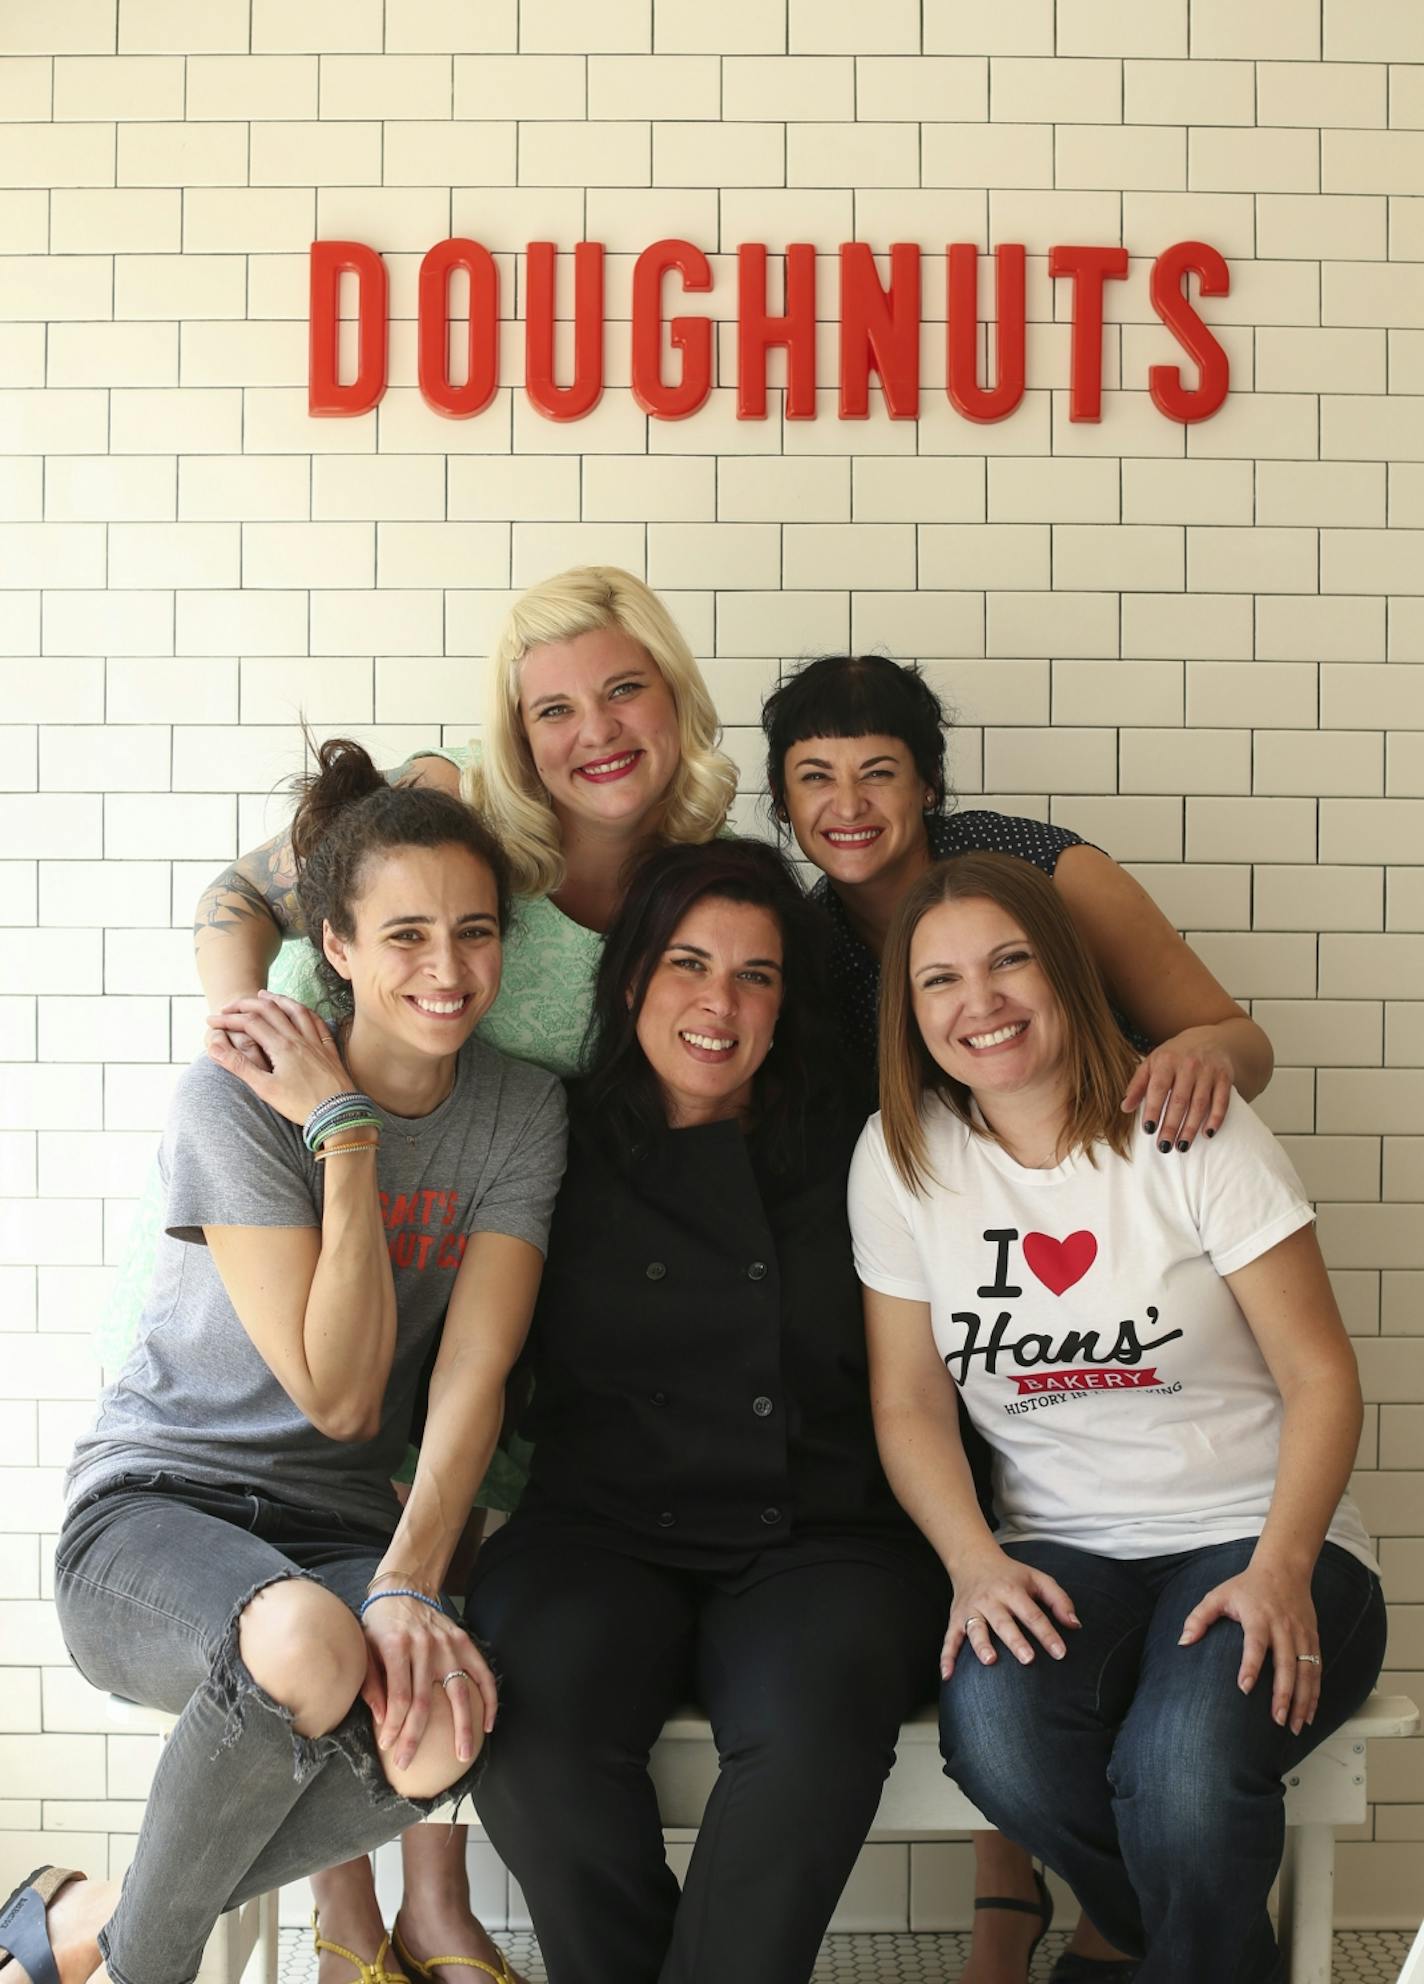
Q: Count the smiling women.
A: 5